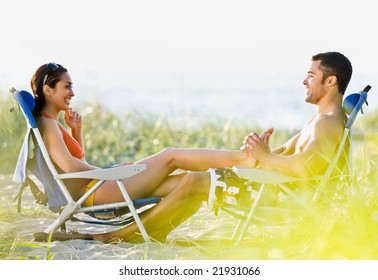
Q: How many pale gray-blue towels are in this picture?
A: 1